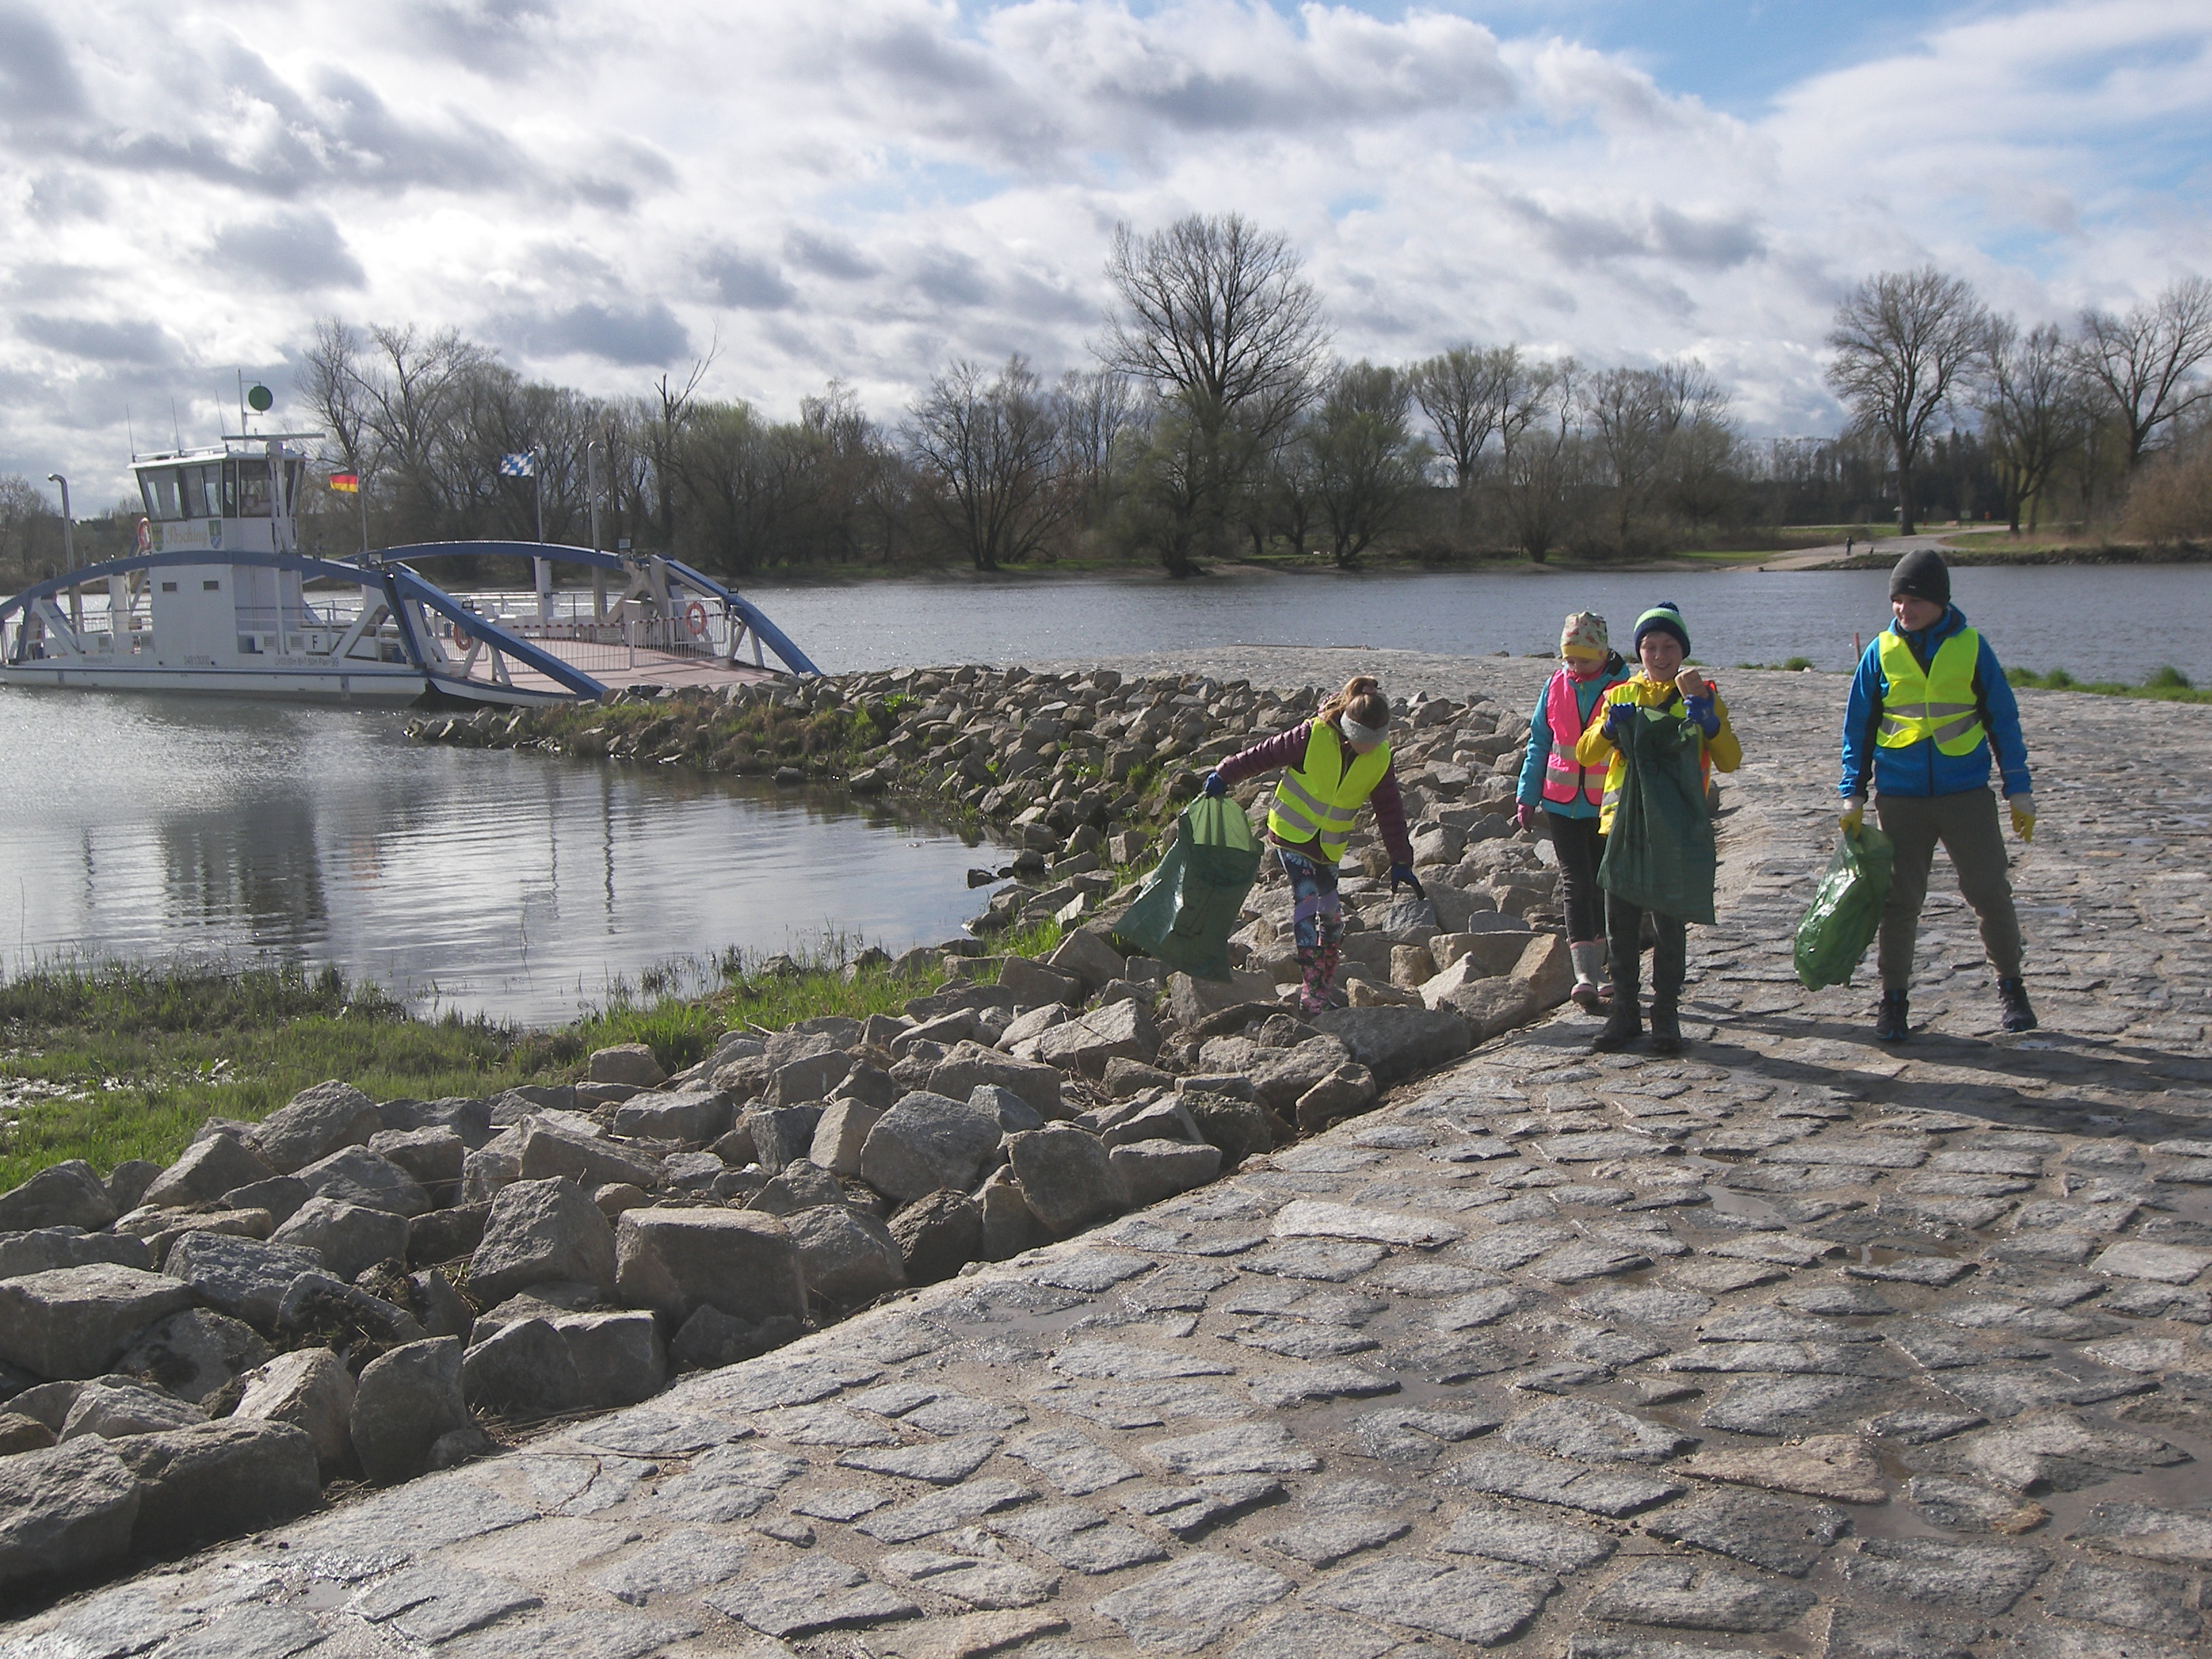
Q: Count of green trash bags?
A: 3